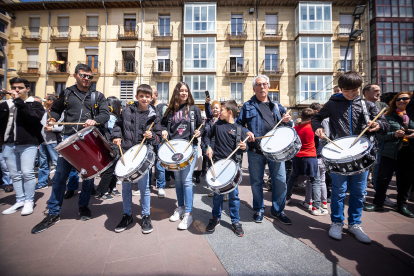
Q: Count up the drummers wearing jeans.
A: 6